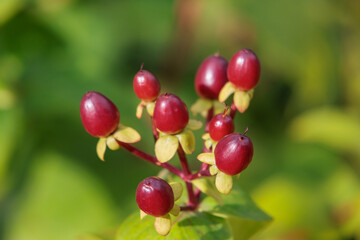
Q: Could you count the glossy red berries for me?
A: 8